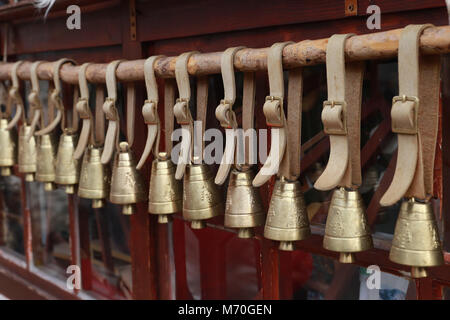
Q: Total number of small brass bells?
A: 12